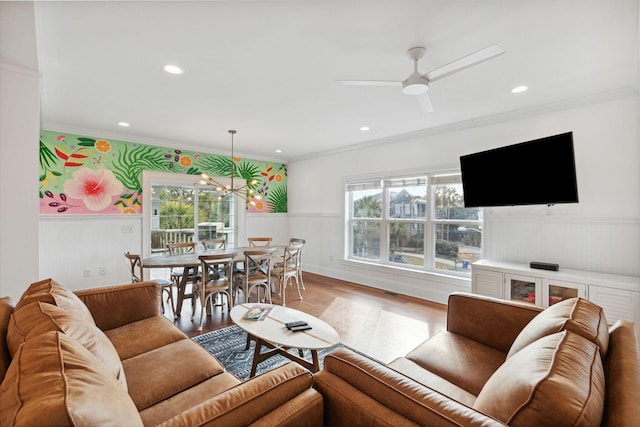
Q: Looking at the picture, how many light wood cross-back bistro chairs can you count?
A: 8